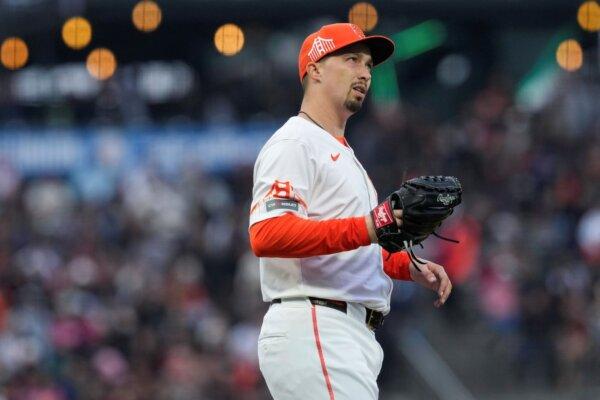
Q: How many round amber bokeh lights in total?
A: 8